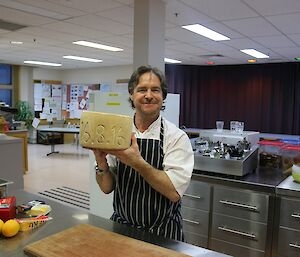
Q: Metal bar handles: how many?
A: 6